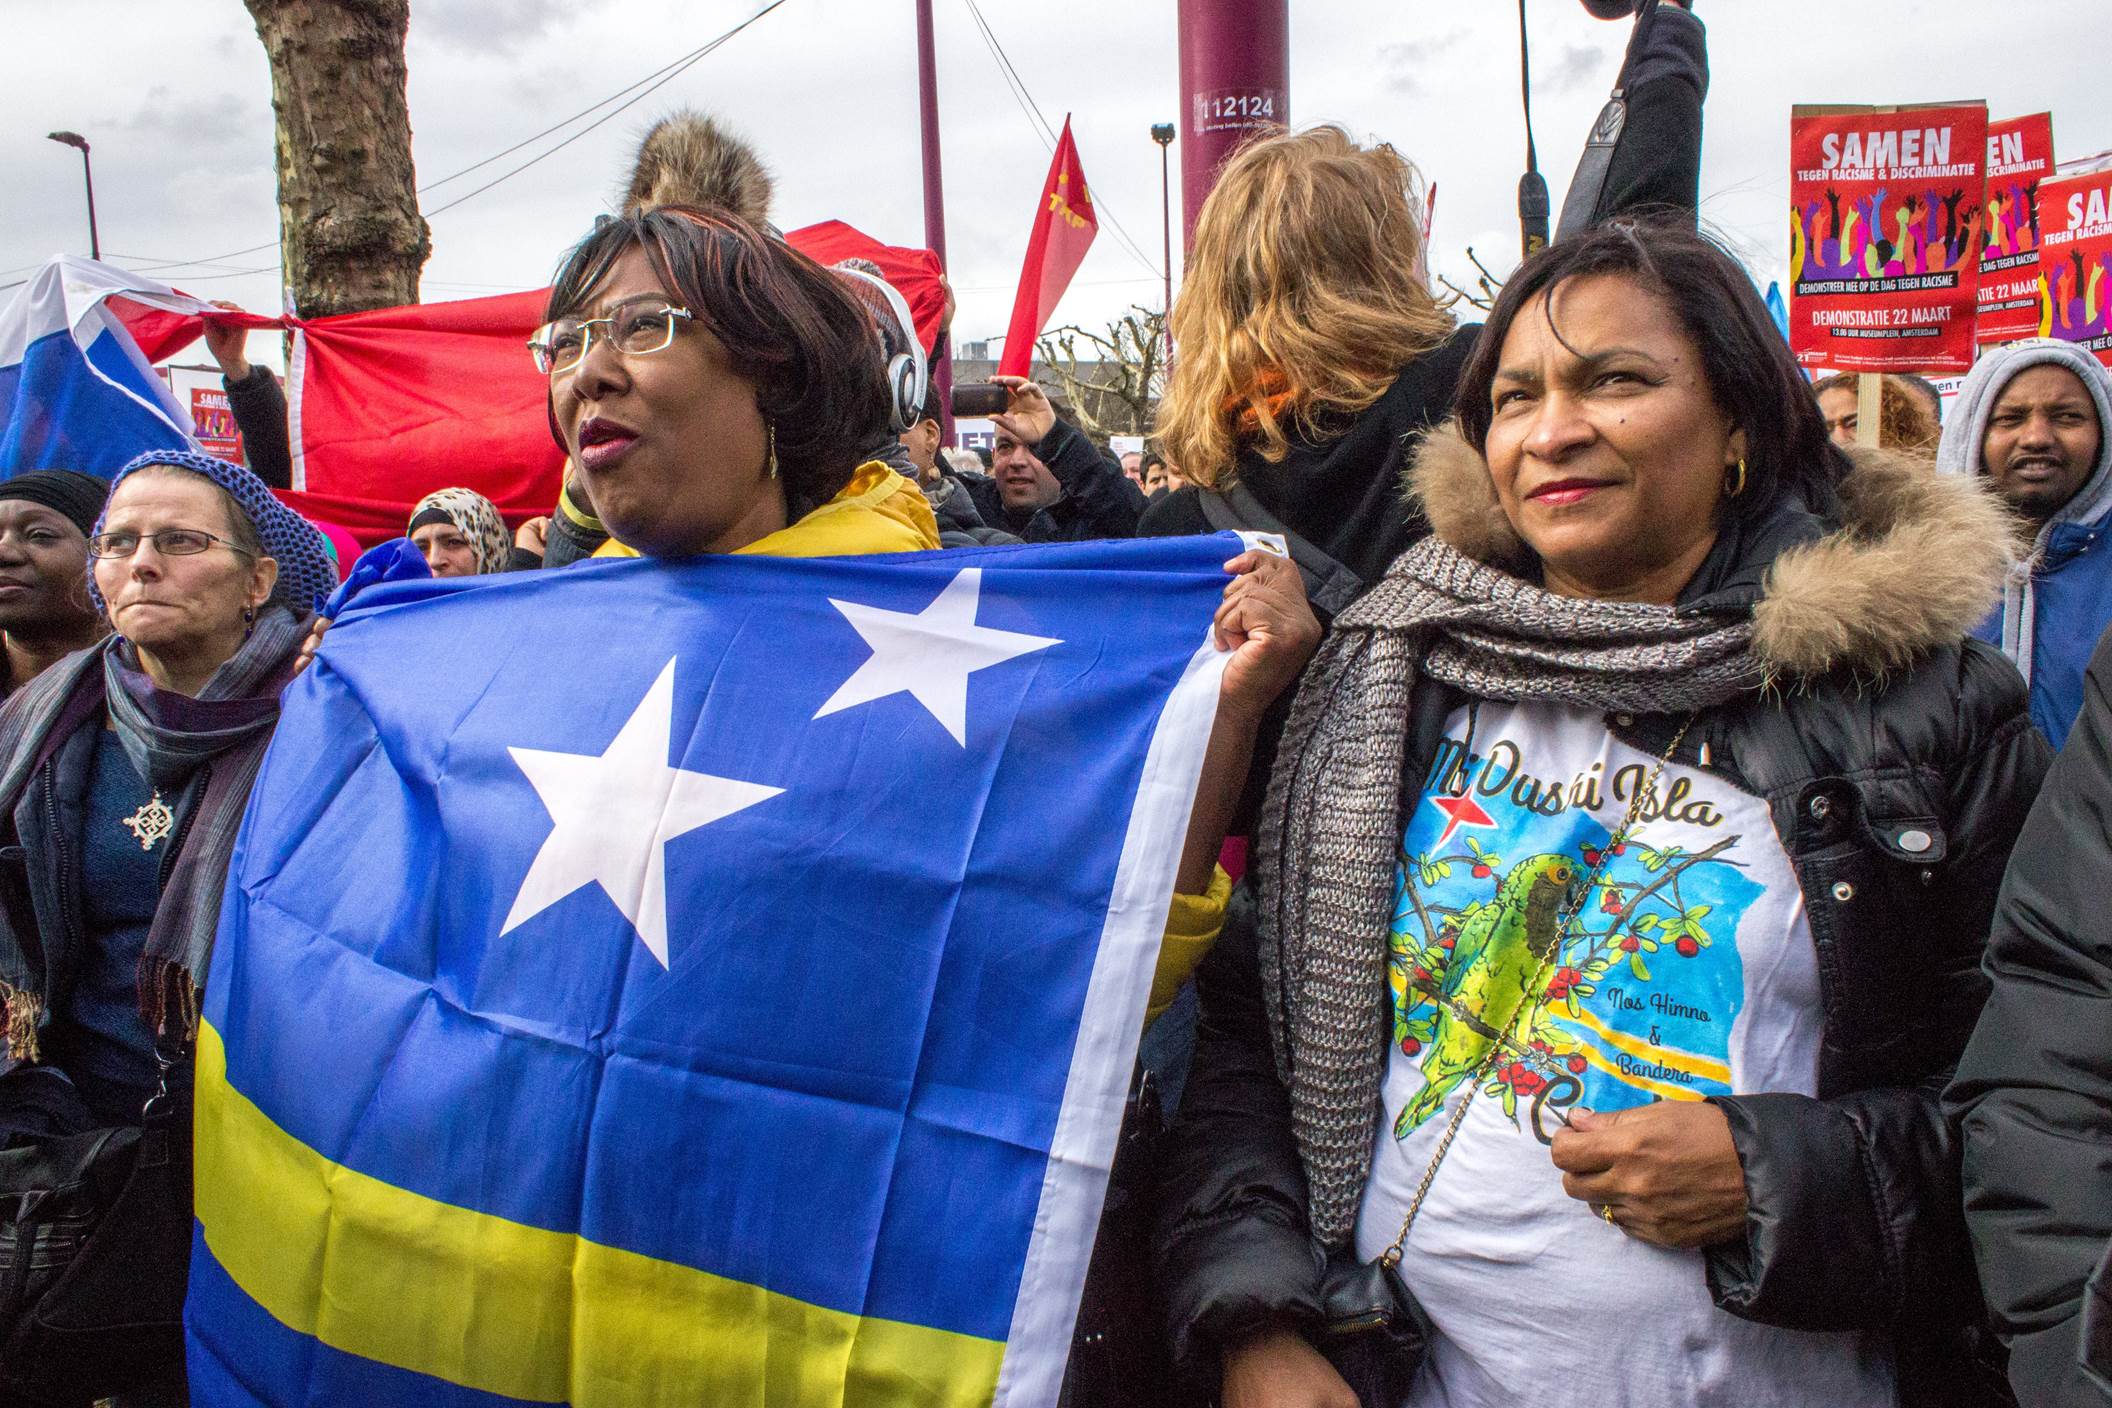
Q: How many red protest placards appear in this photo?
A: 4